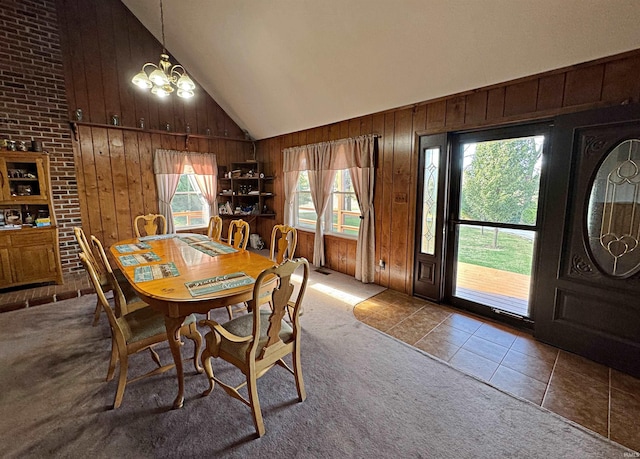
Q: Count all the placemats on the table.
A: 7